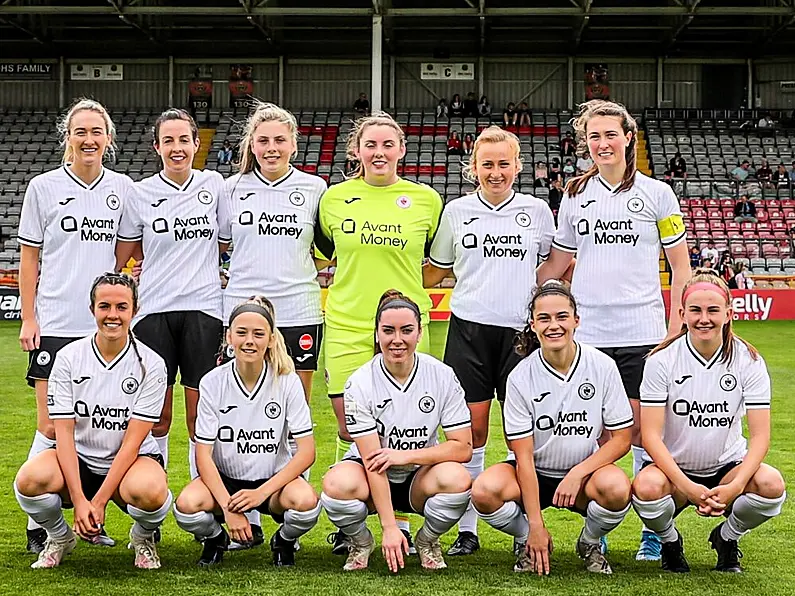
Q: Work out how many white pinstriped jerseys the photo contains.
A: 10